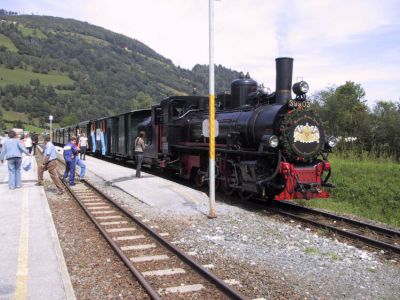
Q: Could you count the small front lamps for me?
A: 3